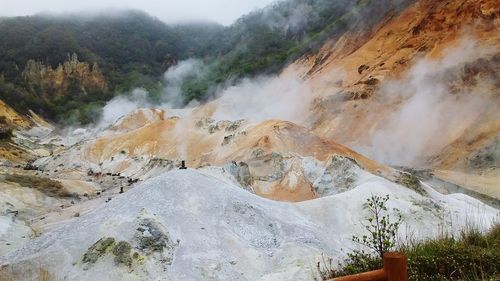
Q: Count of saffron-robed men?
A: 0